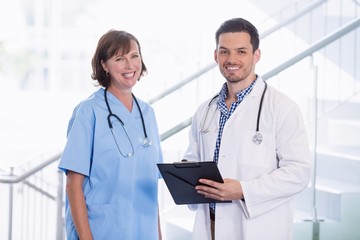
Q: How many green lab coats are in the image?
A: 0